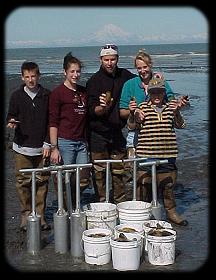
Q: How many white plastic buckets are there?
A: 7